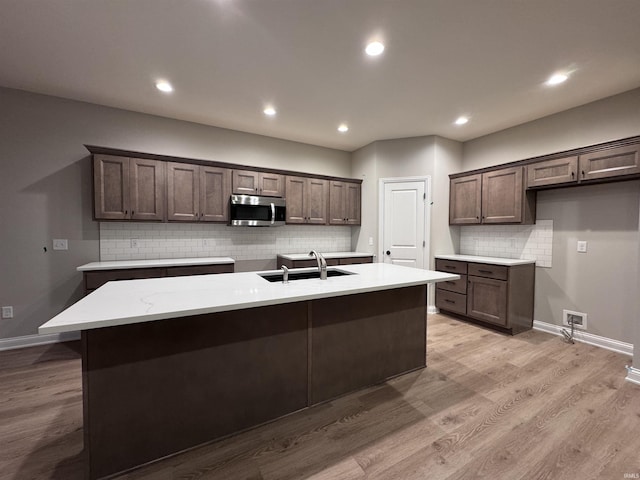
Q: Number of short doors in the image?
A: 4